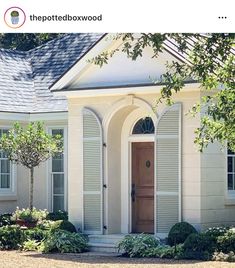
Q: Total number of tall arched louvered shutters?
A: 2